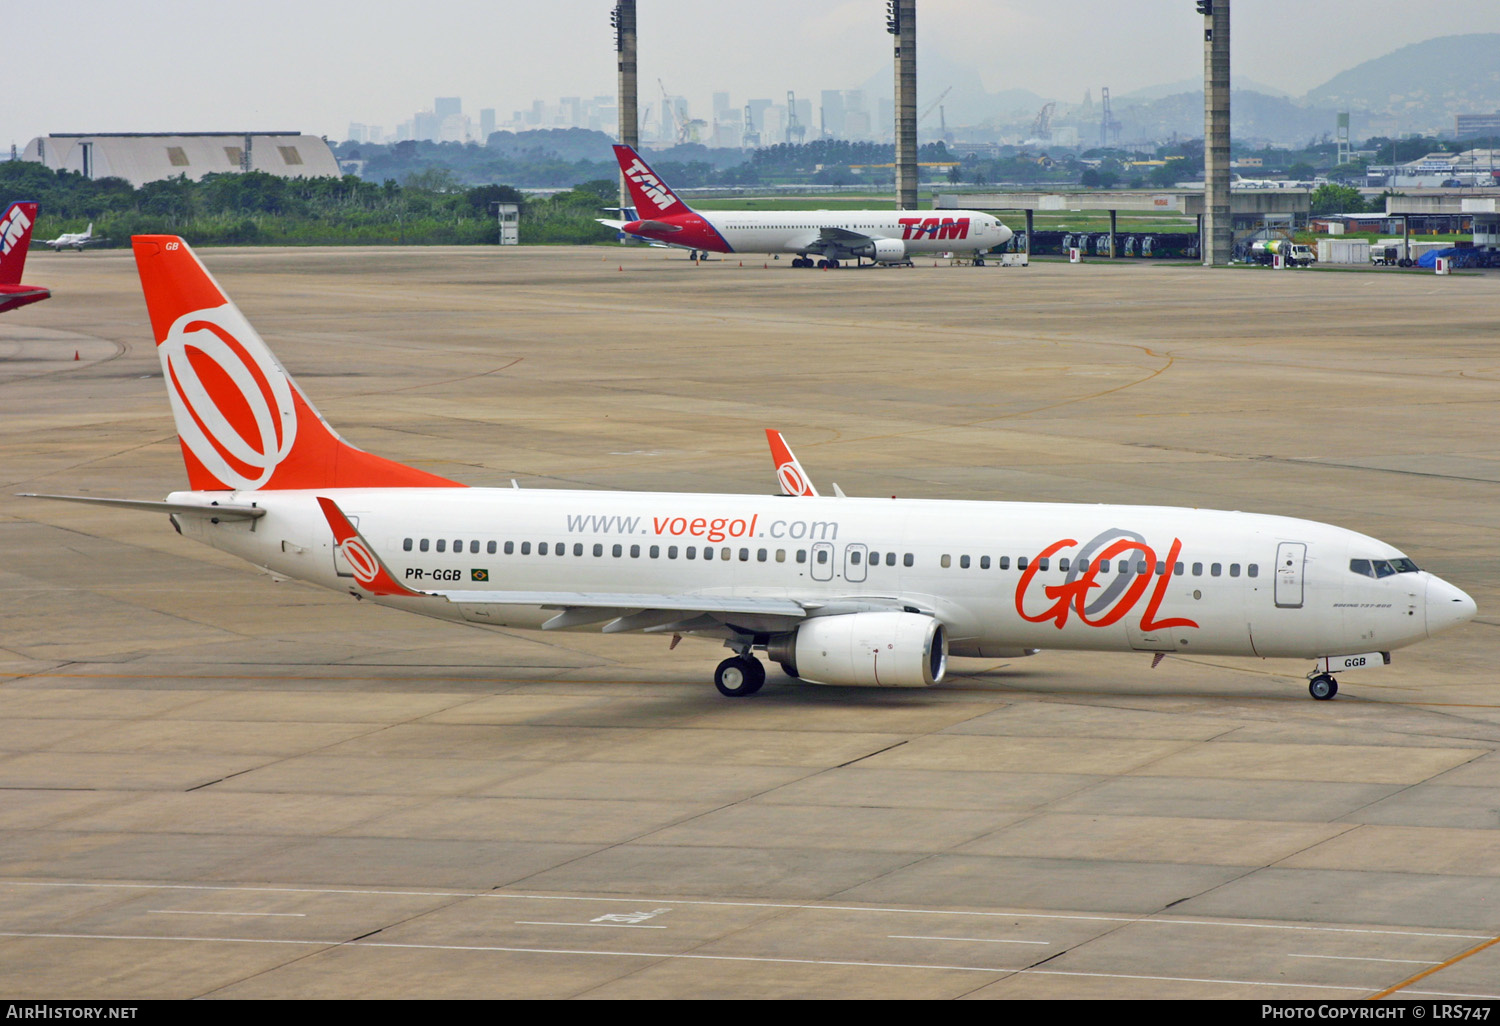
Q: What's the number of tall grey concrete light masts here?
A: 3